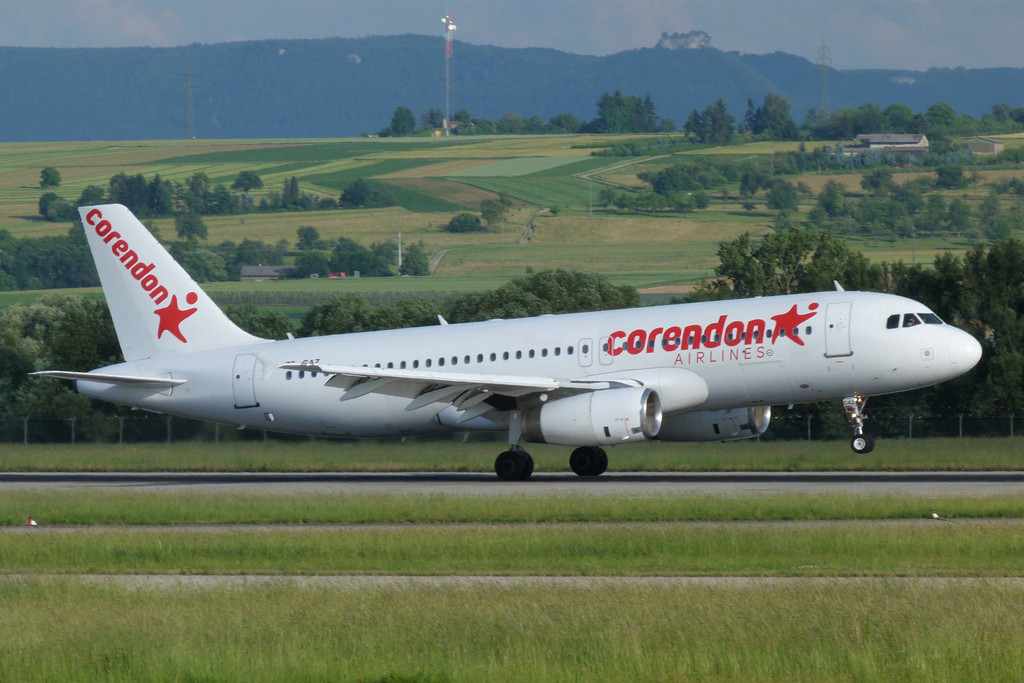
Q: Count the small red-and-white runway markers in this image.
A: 2